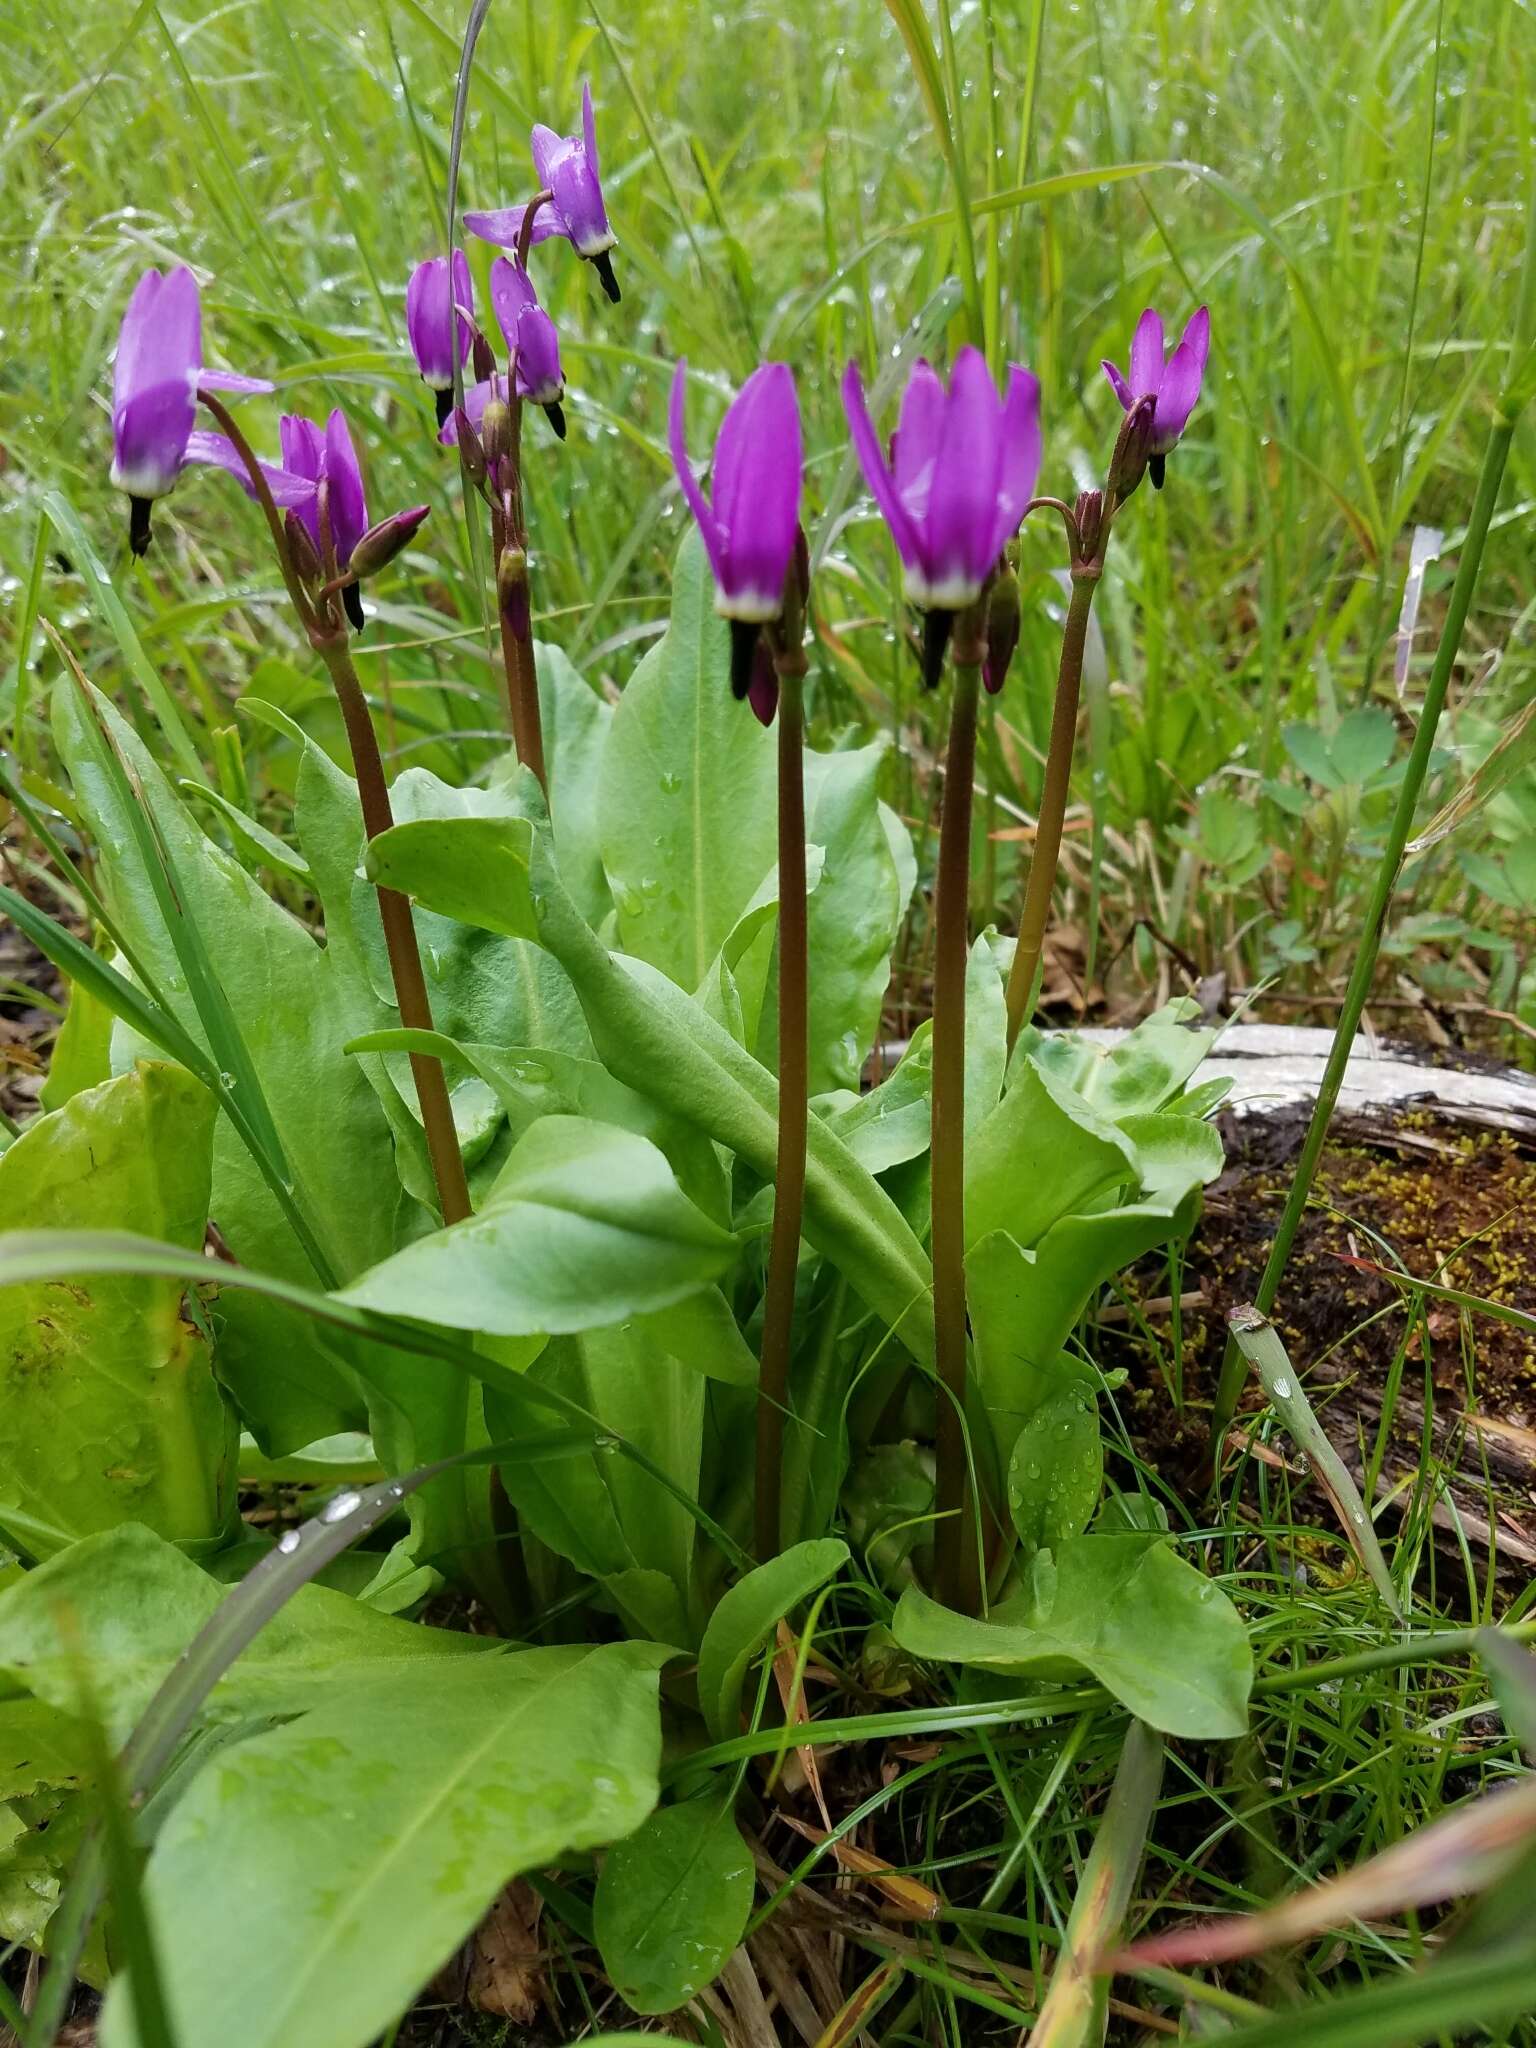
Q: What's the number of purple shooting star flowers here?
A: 8